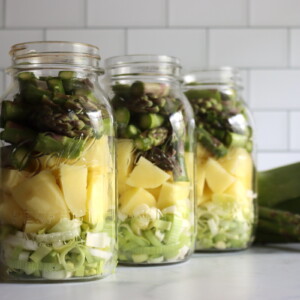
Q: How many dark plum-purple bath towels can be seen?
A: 0